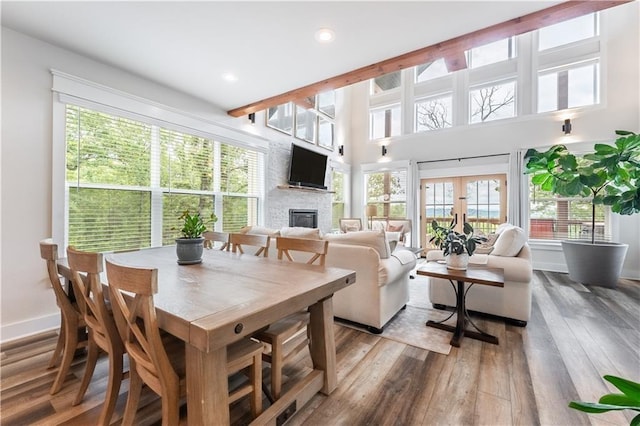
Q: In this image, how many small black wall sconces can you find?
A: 4